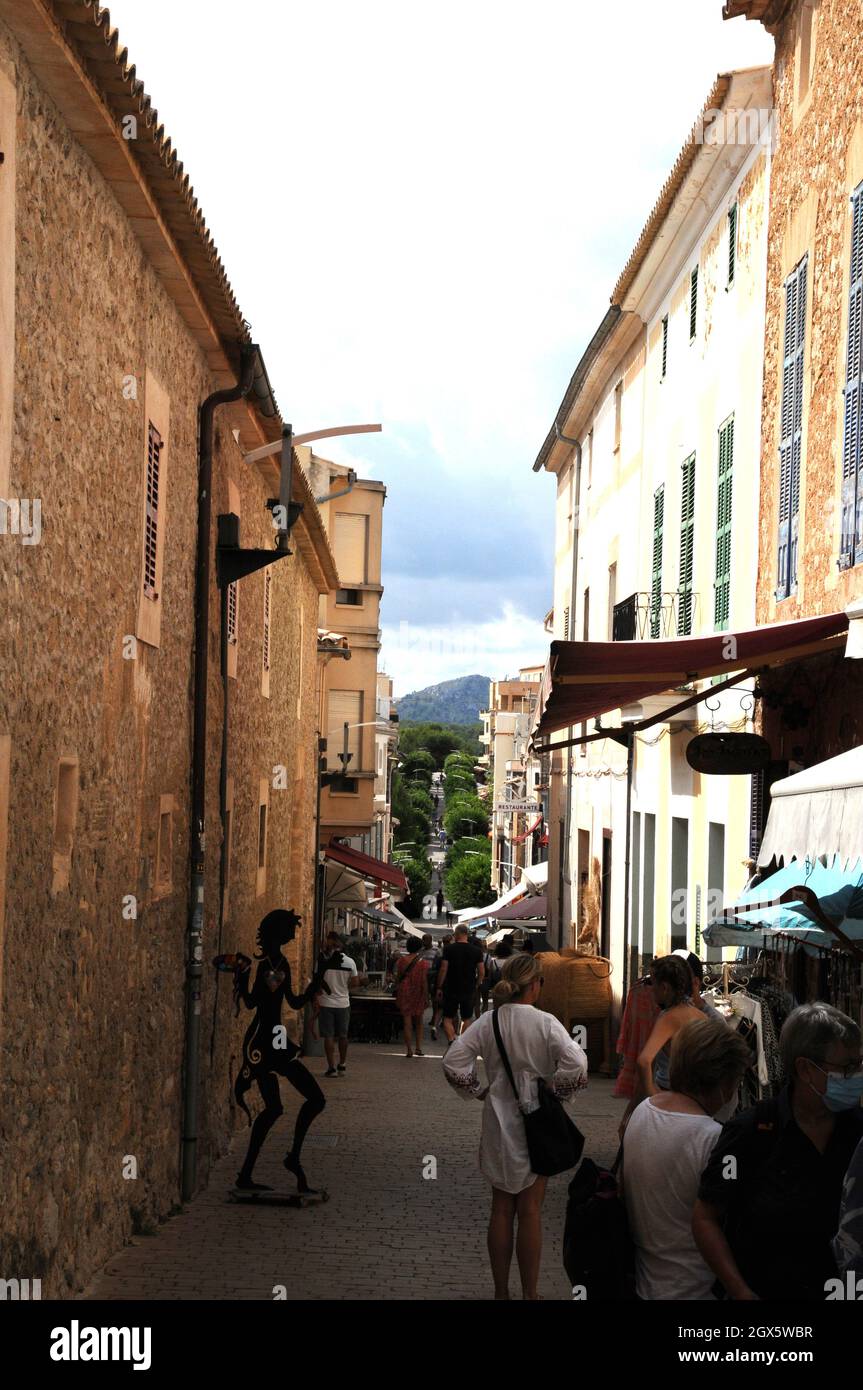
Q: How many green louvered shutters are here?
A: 6